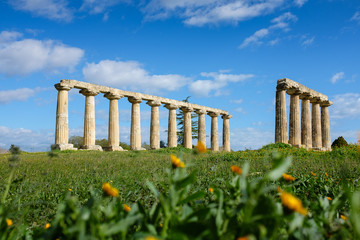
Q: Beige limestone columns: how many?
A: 15